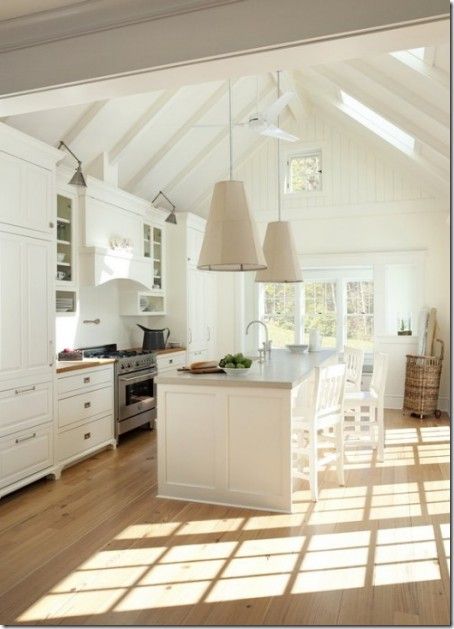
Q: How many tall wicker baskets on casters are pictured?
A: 1